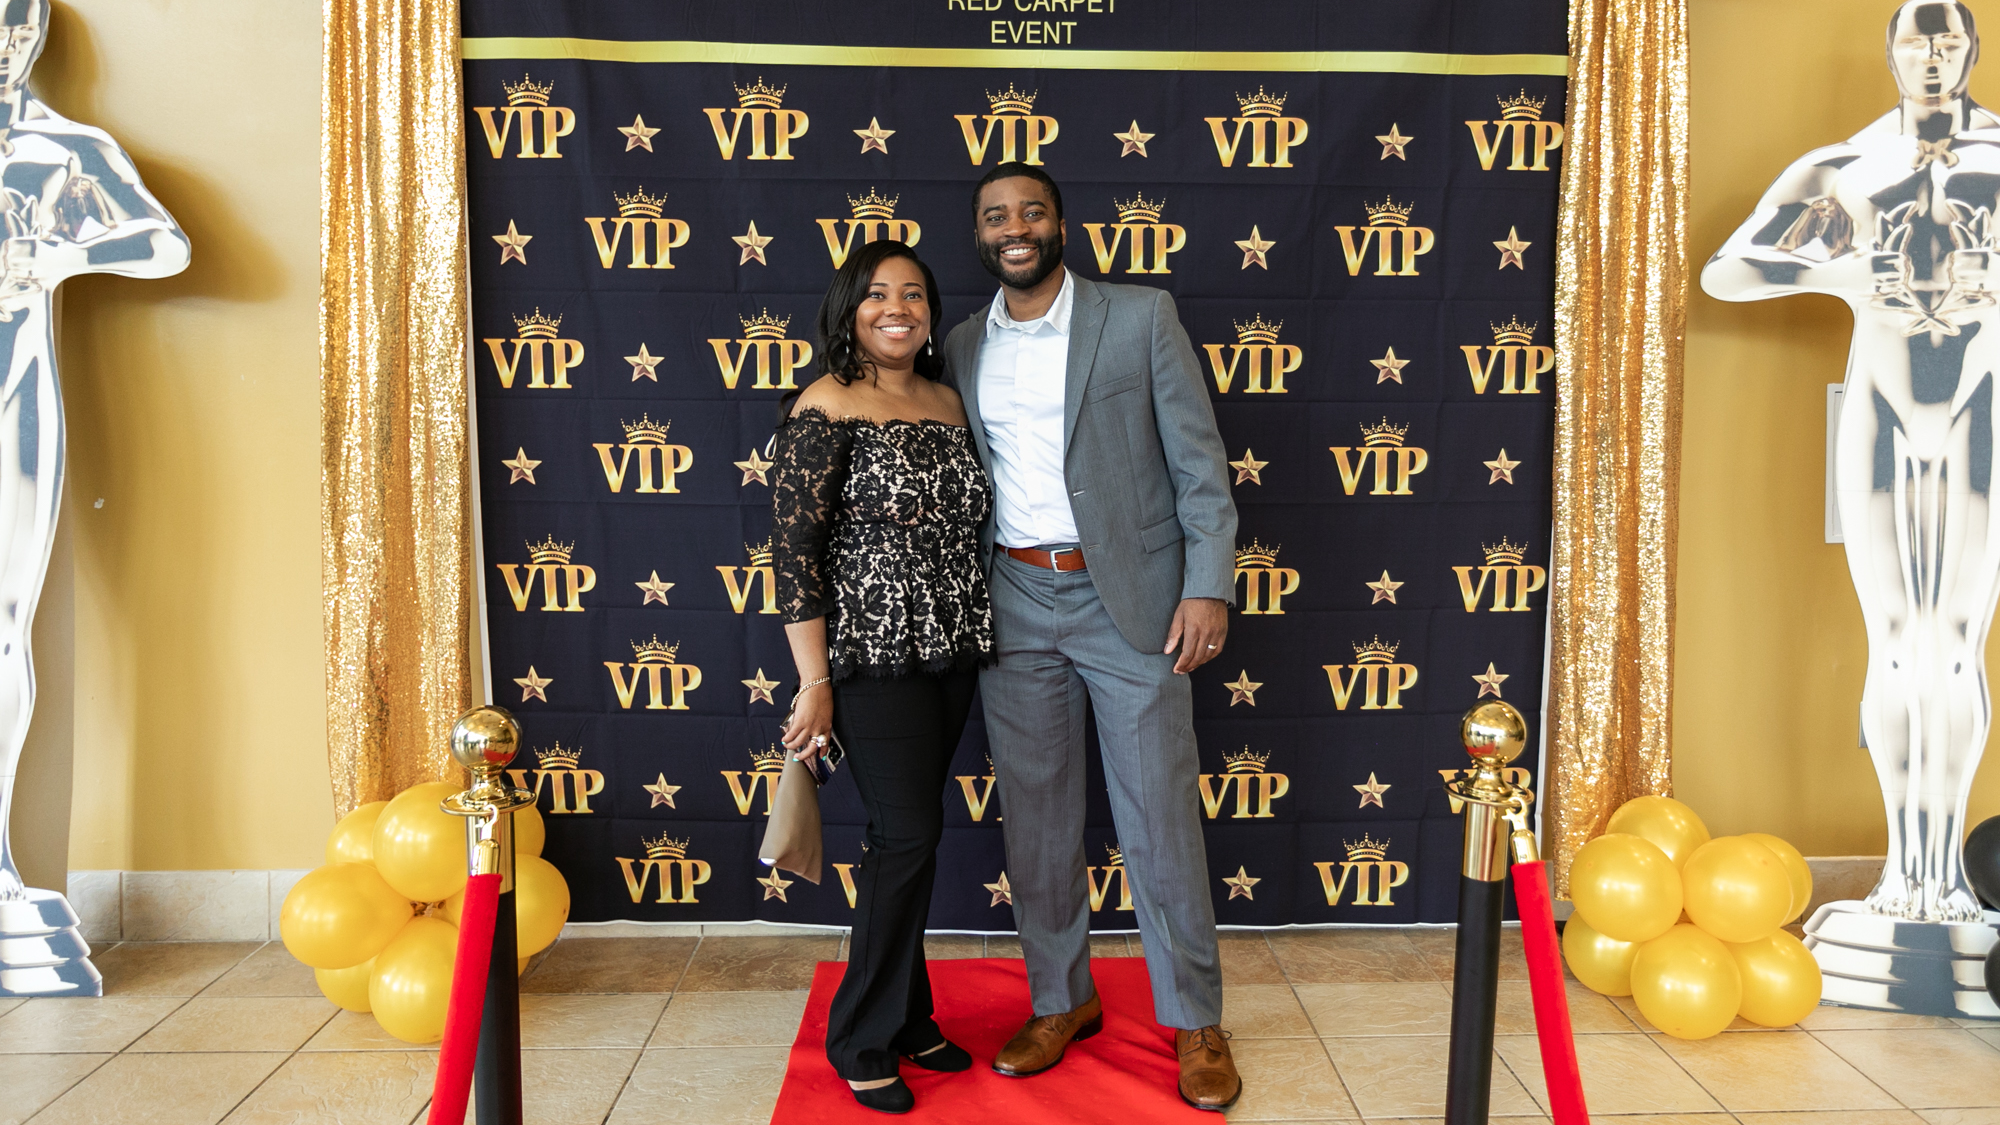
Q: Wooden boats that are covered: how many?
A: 0